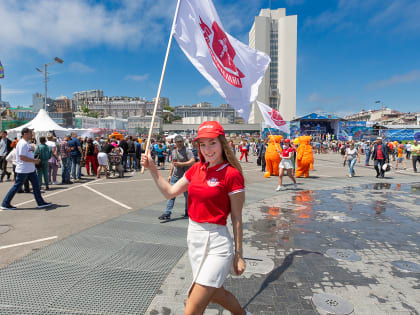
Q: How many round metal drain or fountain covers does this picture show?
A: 4